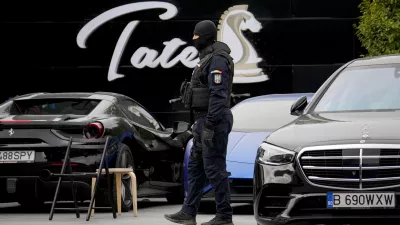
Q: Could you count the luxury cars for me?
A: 3